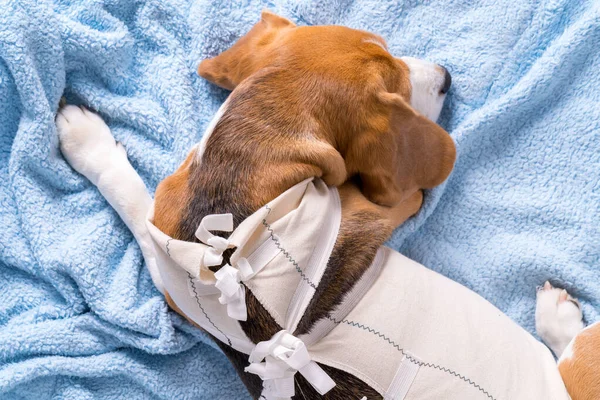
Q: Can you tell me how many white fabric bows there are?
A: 3